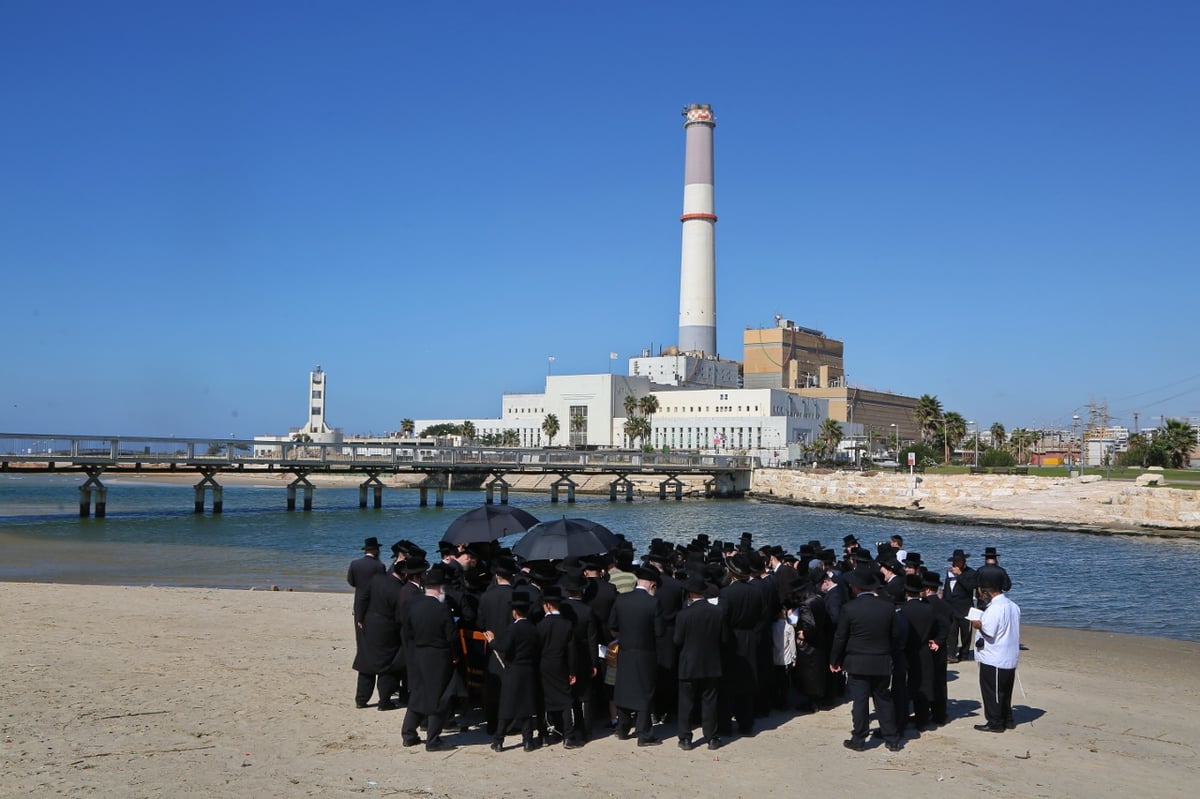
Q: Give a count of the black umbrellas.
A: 2